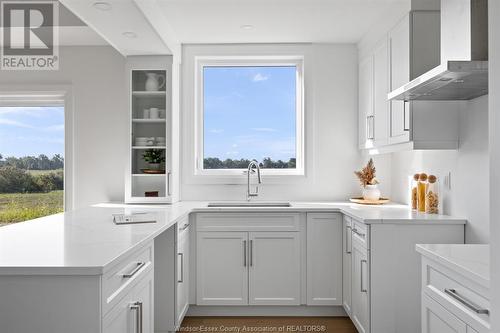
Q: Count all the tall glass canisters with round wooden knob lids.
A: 3